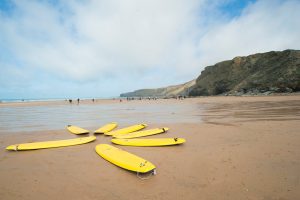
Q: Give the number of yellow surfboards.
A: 7